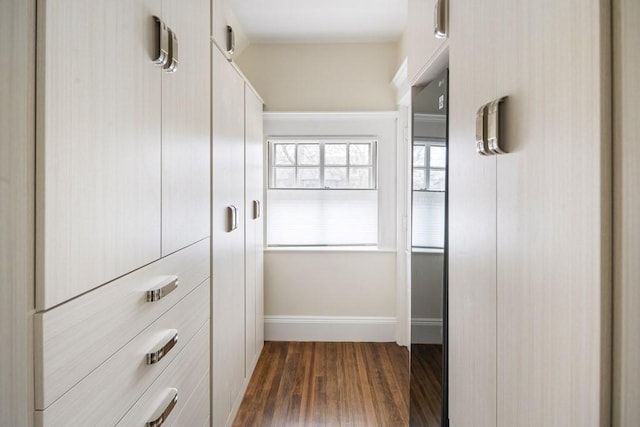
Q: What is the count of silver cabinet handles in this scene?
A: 11